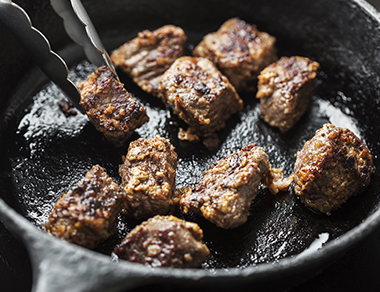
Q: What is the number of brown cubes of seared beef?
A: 10